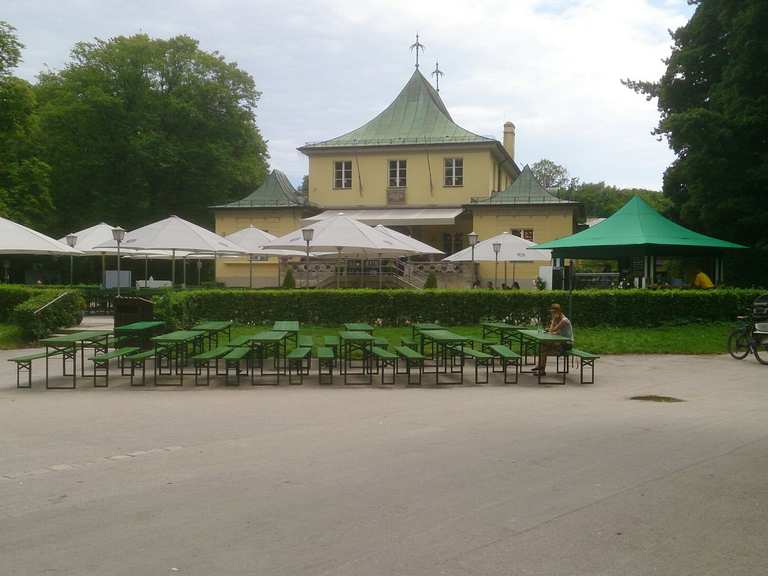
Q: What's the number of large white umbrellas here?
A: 7